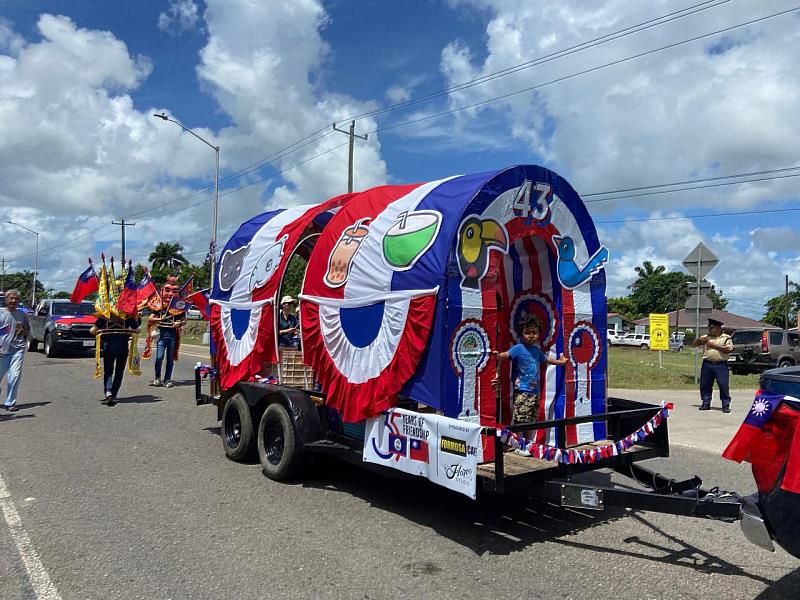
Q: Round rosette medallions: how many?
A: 3